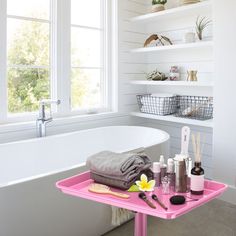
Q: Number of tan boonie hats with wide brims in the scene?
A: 0